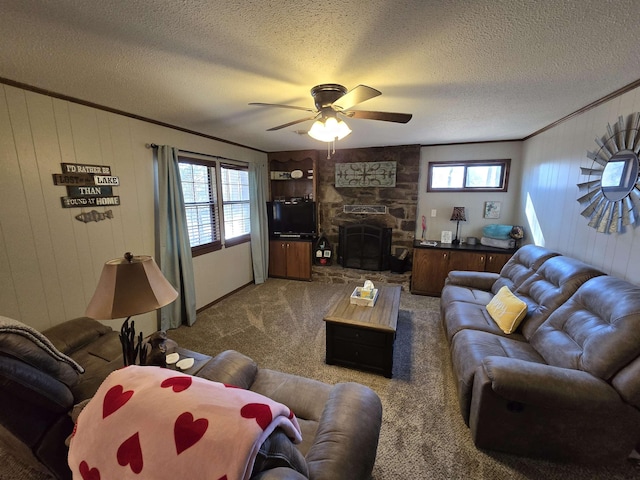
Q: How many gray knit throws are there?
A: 1